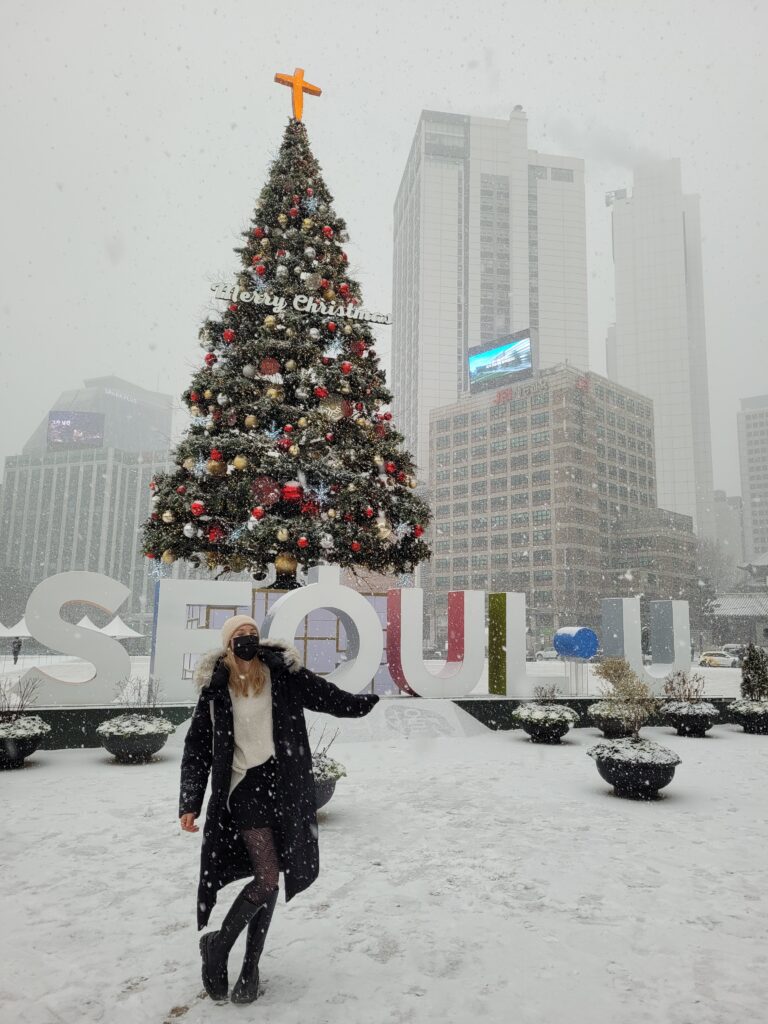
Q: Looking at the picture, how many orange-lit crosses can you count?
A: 1